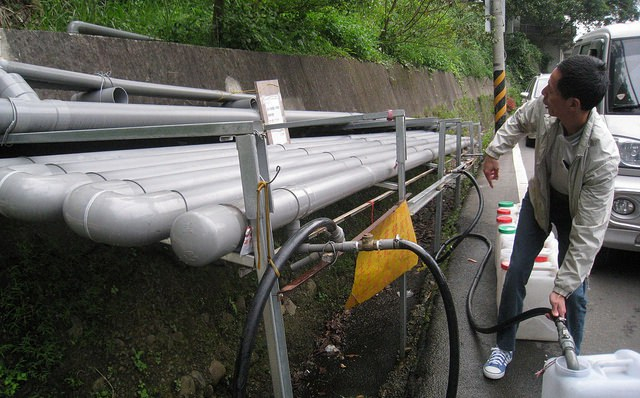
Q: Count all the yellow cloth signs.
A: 1